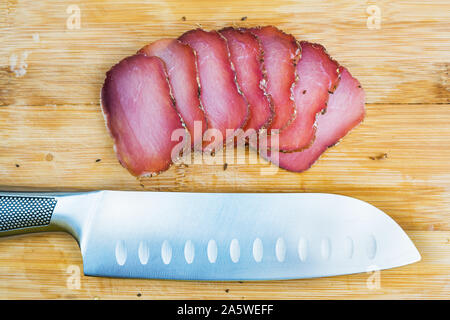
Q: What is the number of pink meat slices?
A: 7